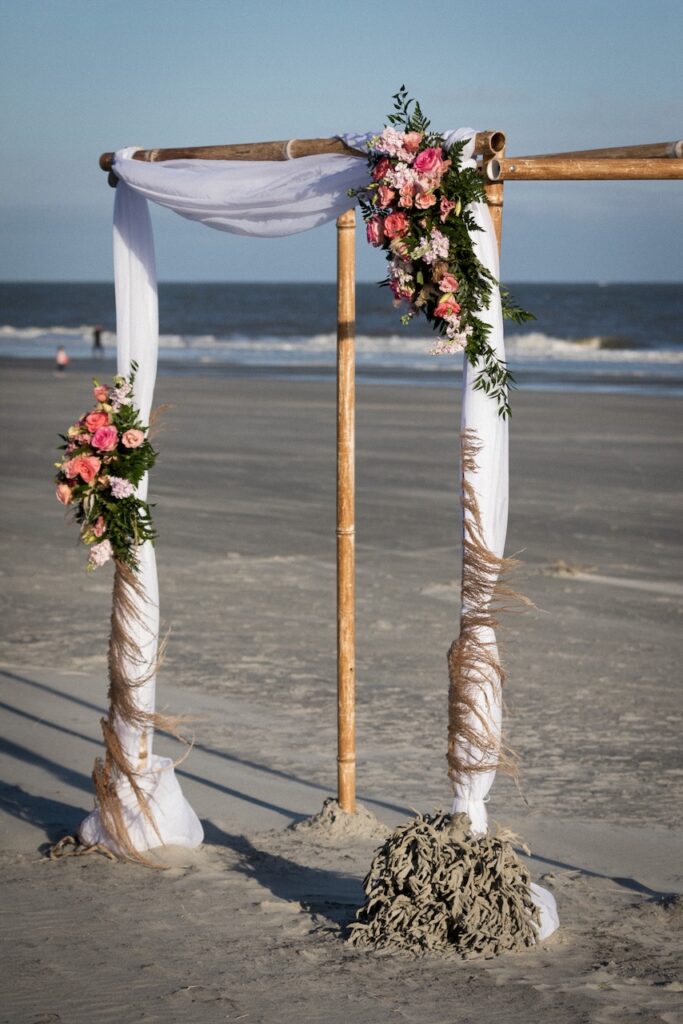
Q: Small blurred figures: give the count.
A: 2